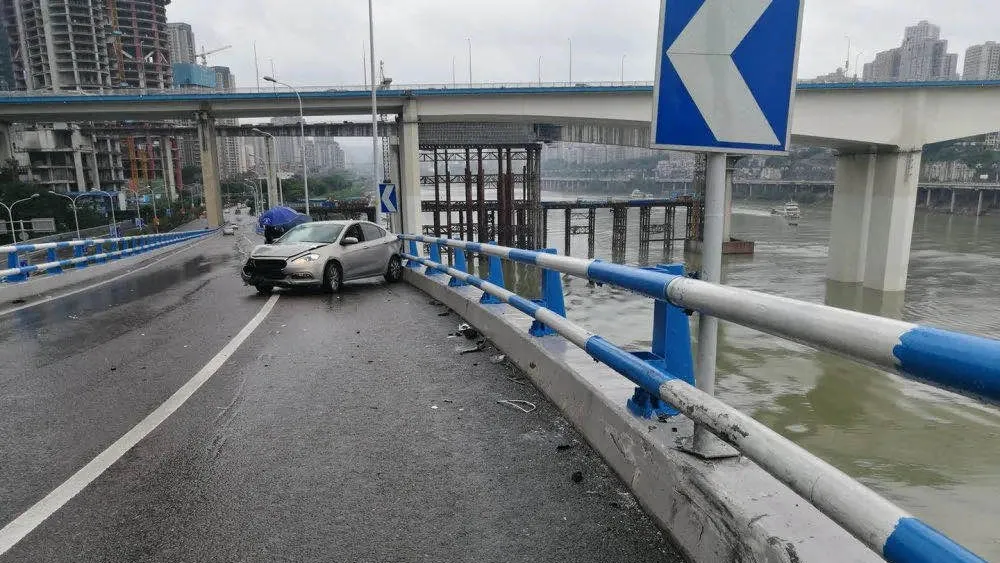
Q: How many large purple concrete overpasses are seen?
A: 0